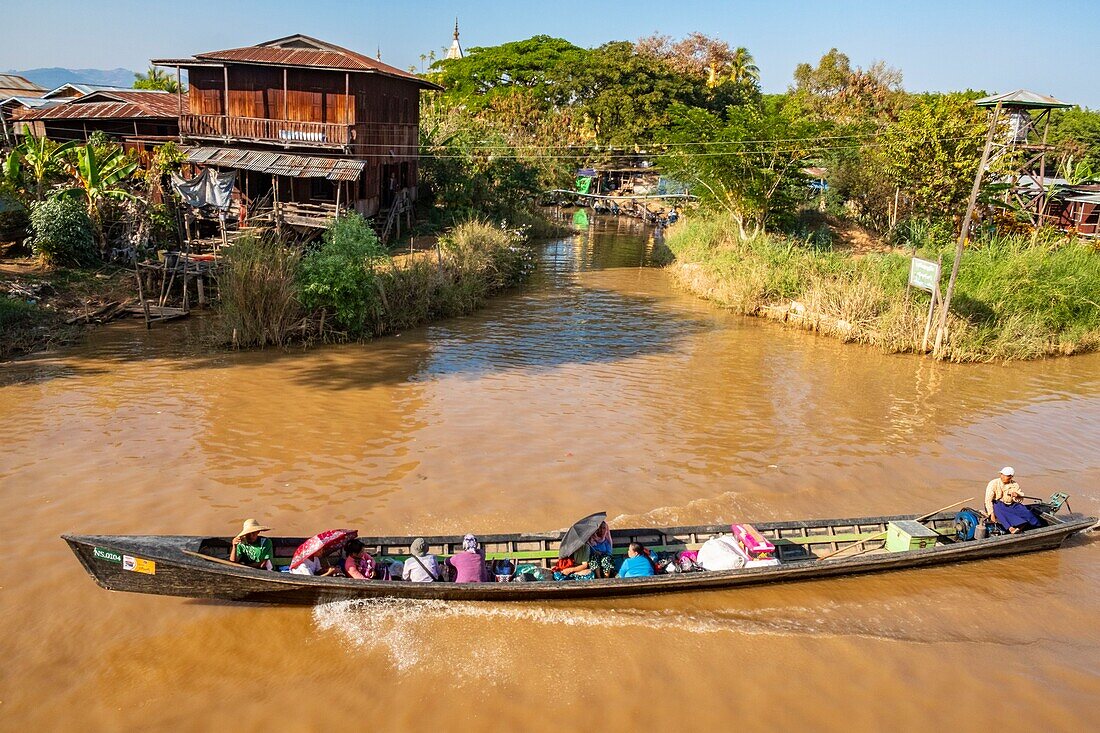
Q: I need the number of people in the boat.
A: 9